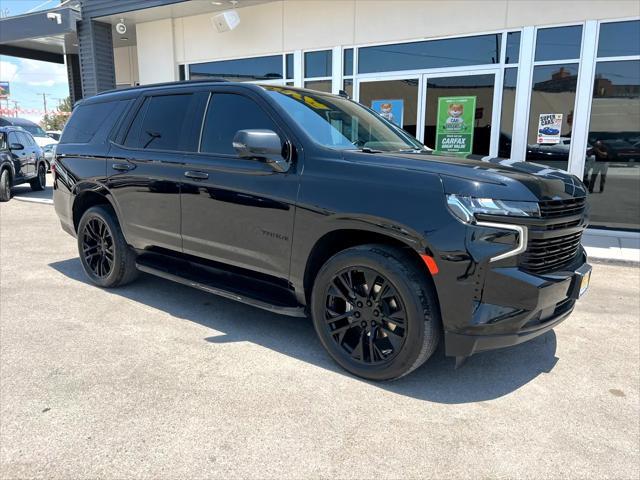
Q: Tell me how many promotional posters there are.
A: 3